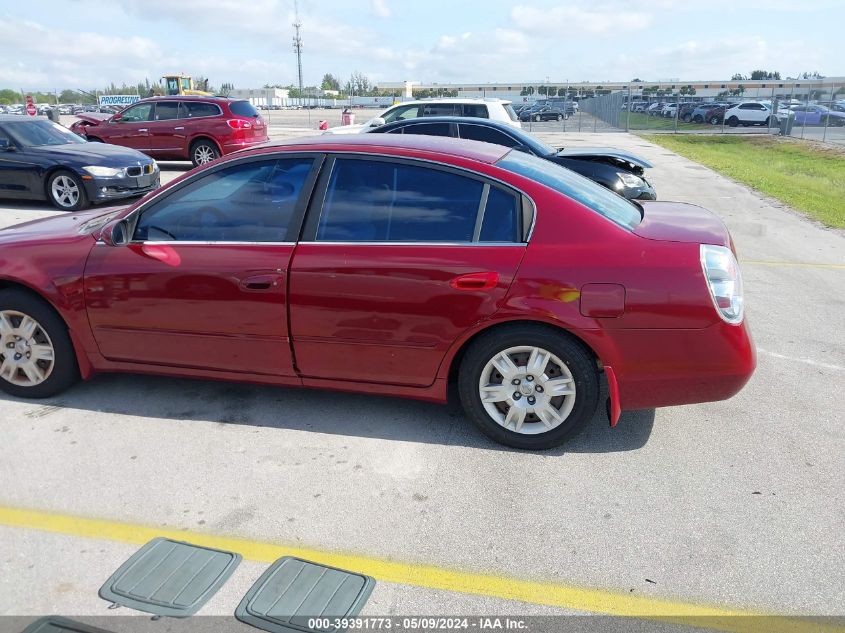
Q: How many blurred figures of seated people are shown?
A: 0